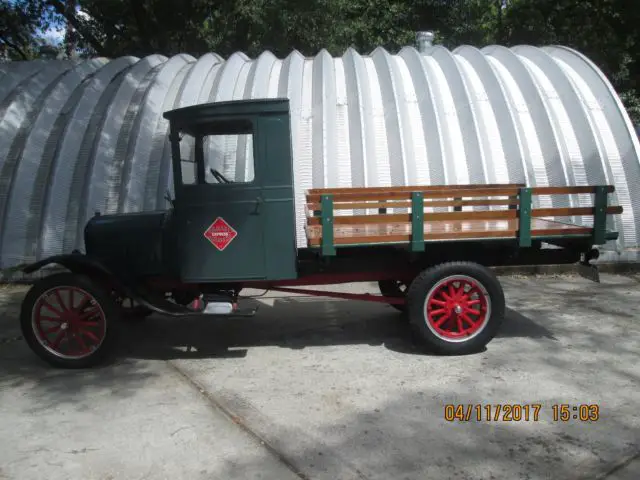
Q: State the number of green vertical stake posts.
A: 4